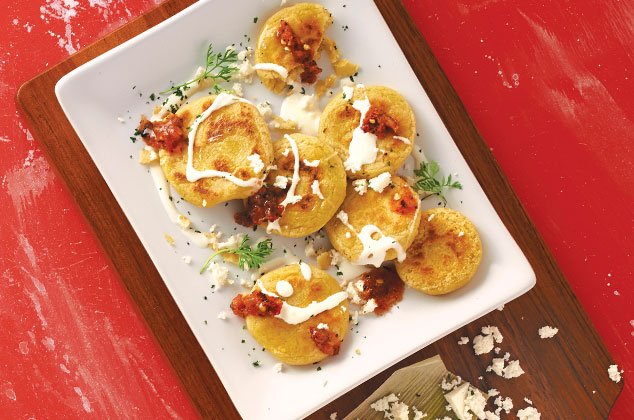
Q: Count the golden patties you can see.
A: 7